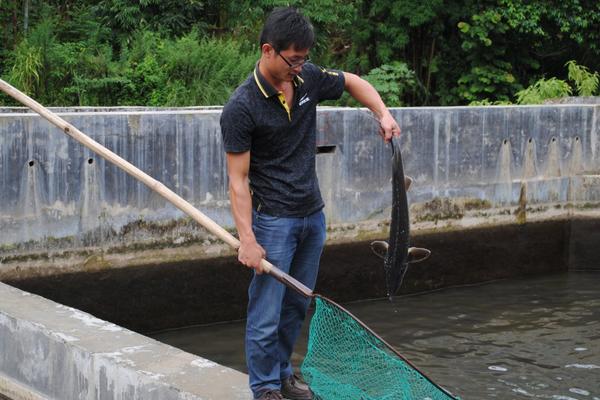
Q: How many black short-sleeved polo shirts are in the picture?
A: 1